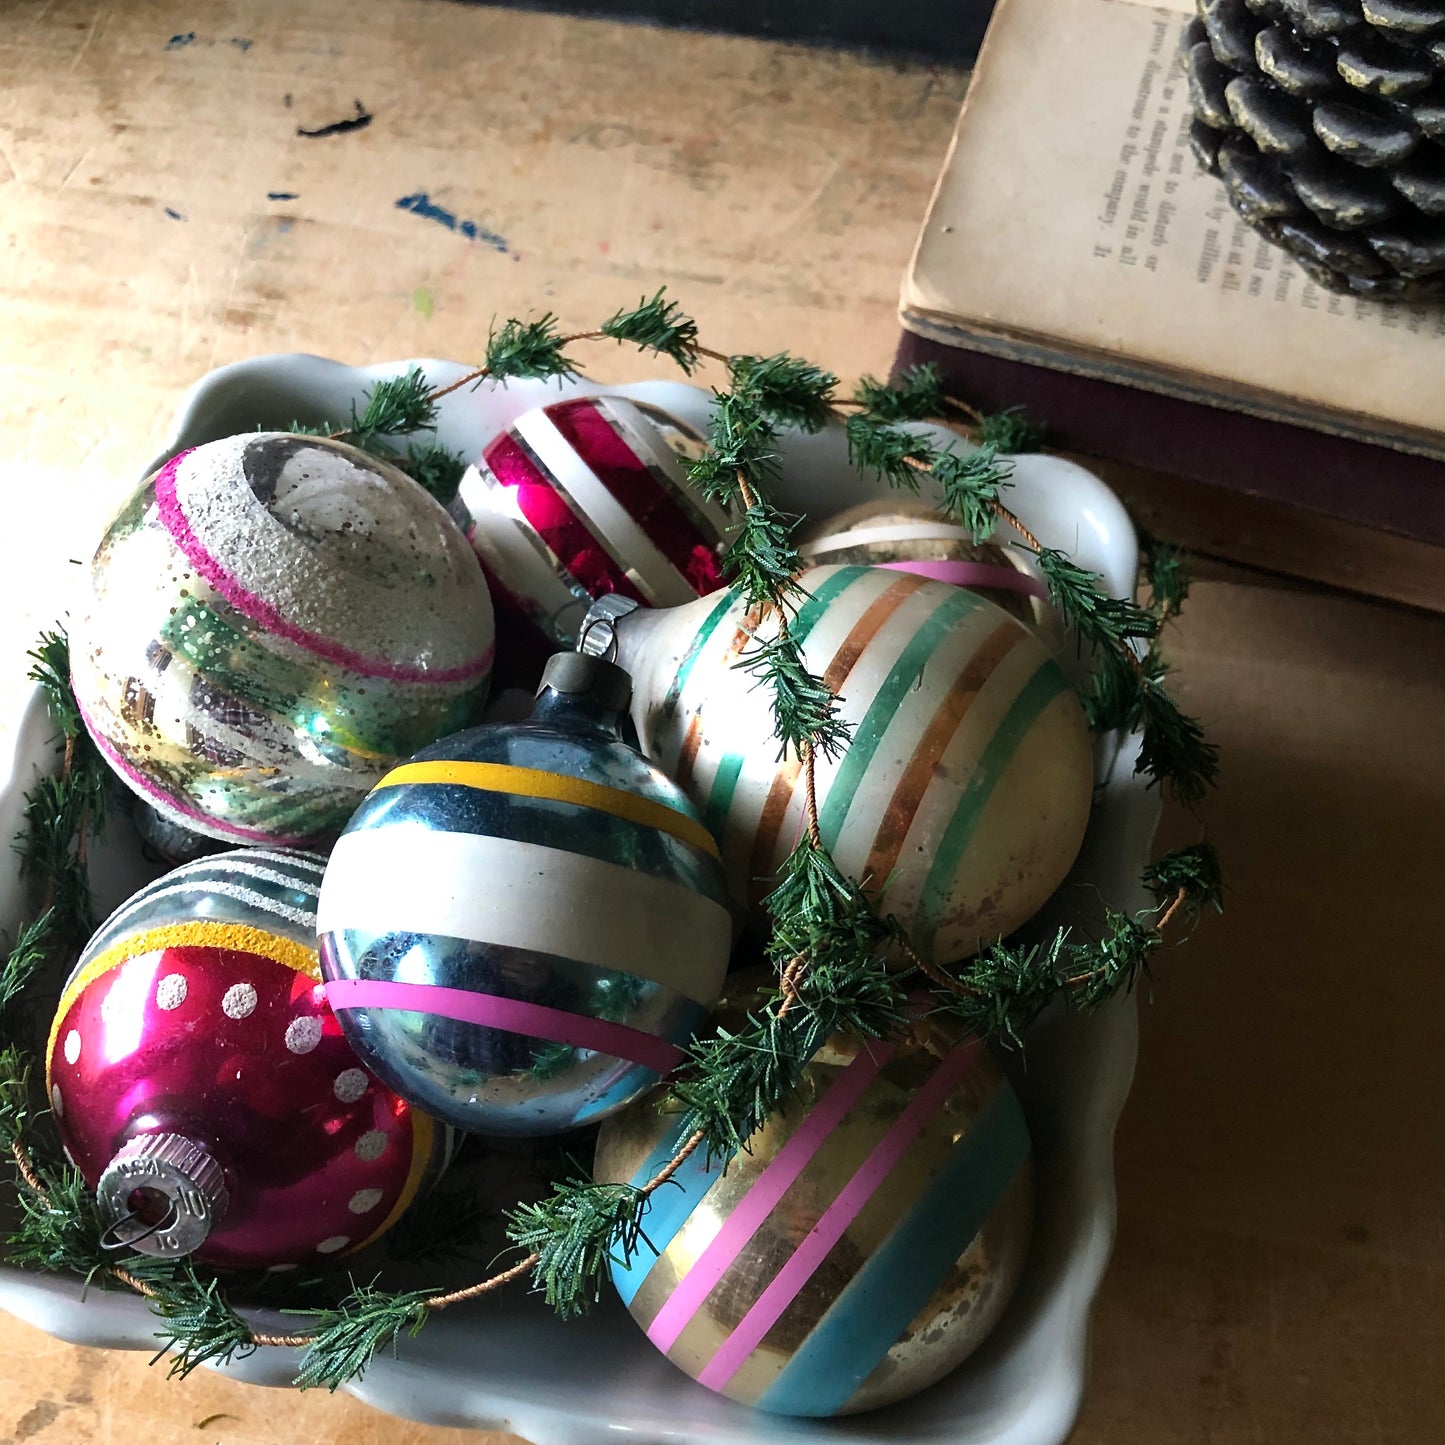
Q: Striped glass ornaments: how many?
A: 7